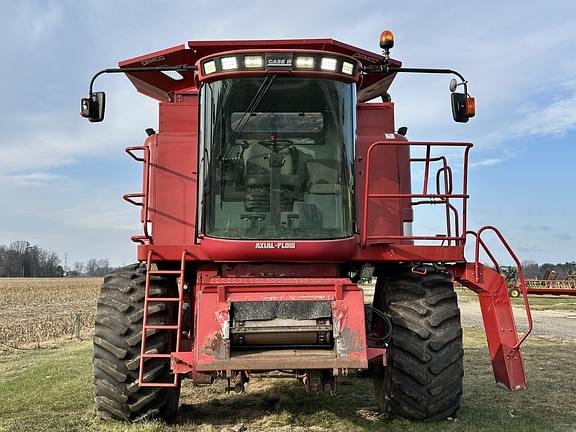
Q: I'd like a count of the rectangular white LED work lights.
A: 6